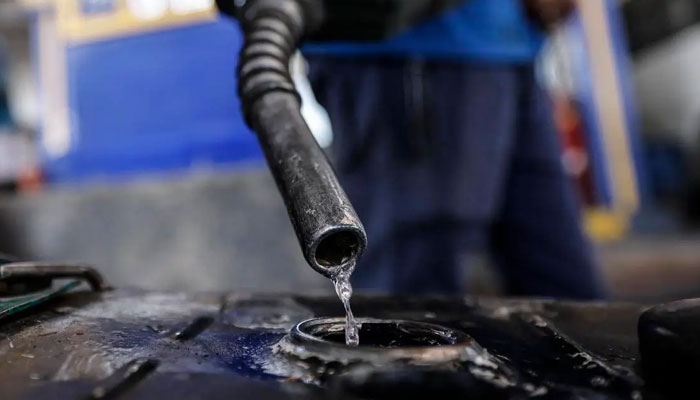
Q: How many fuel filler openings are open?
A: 1